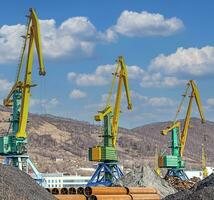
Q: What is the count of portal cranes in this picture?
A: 3